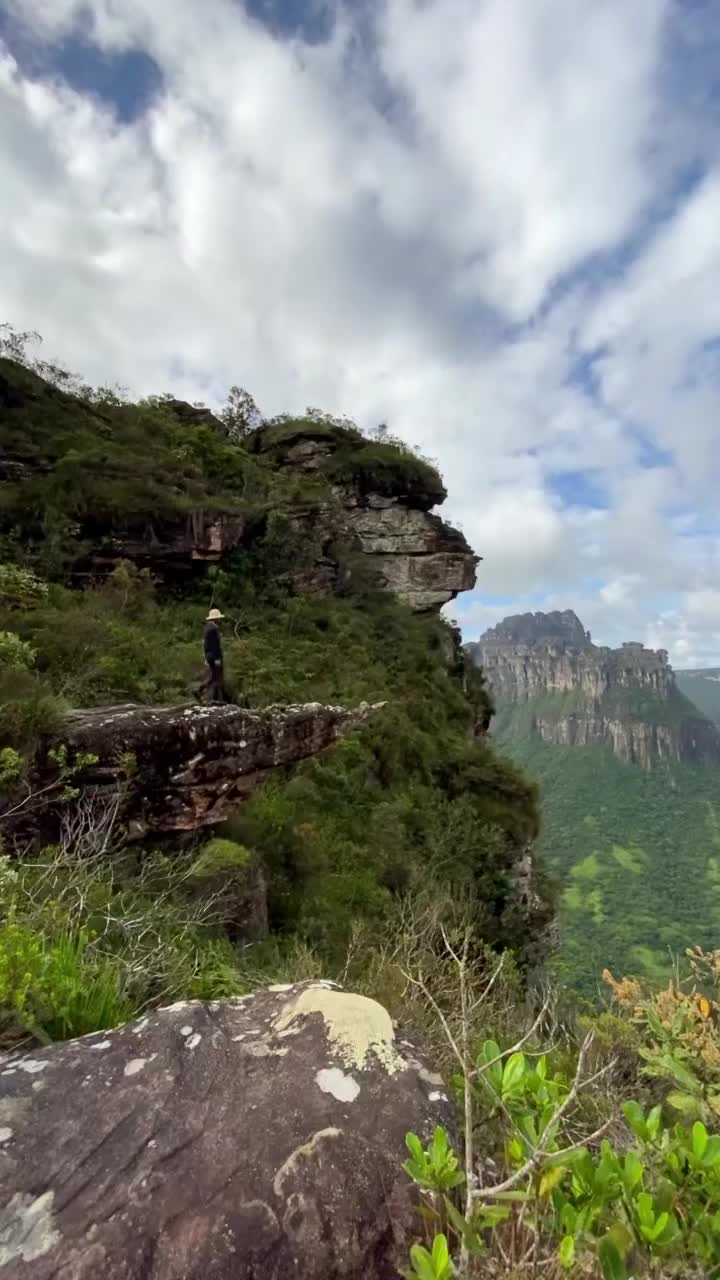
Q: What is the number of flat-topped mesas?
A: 1